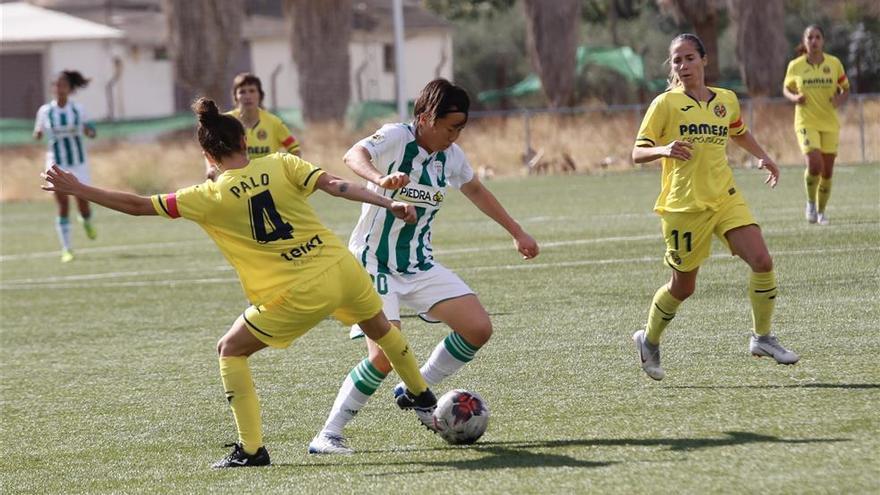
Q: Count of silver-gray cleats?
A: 2